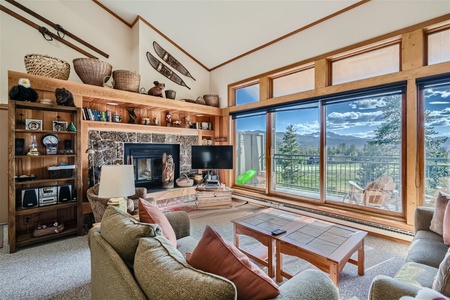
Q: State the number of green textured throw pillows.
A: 2